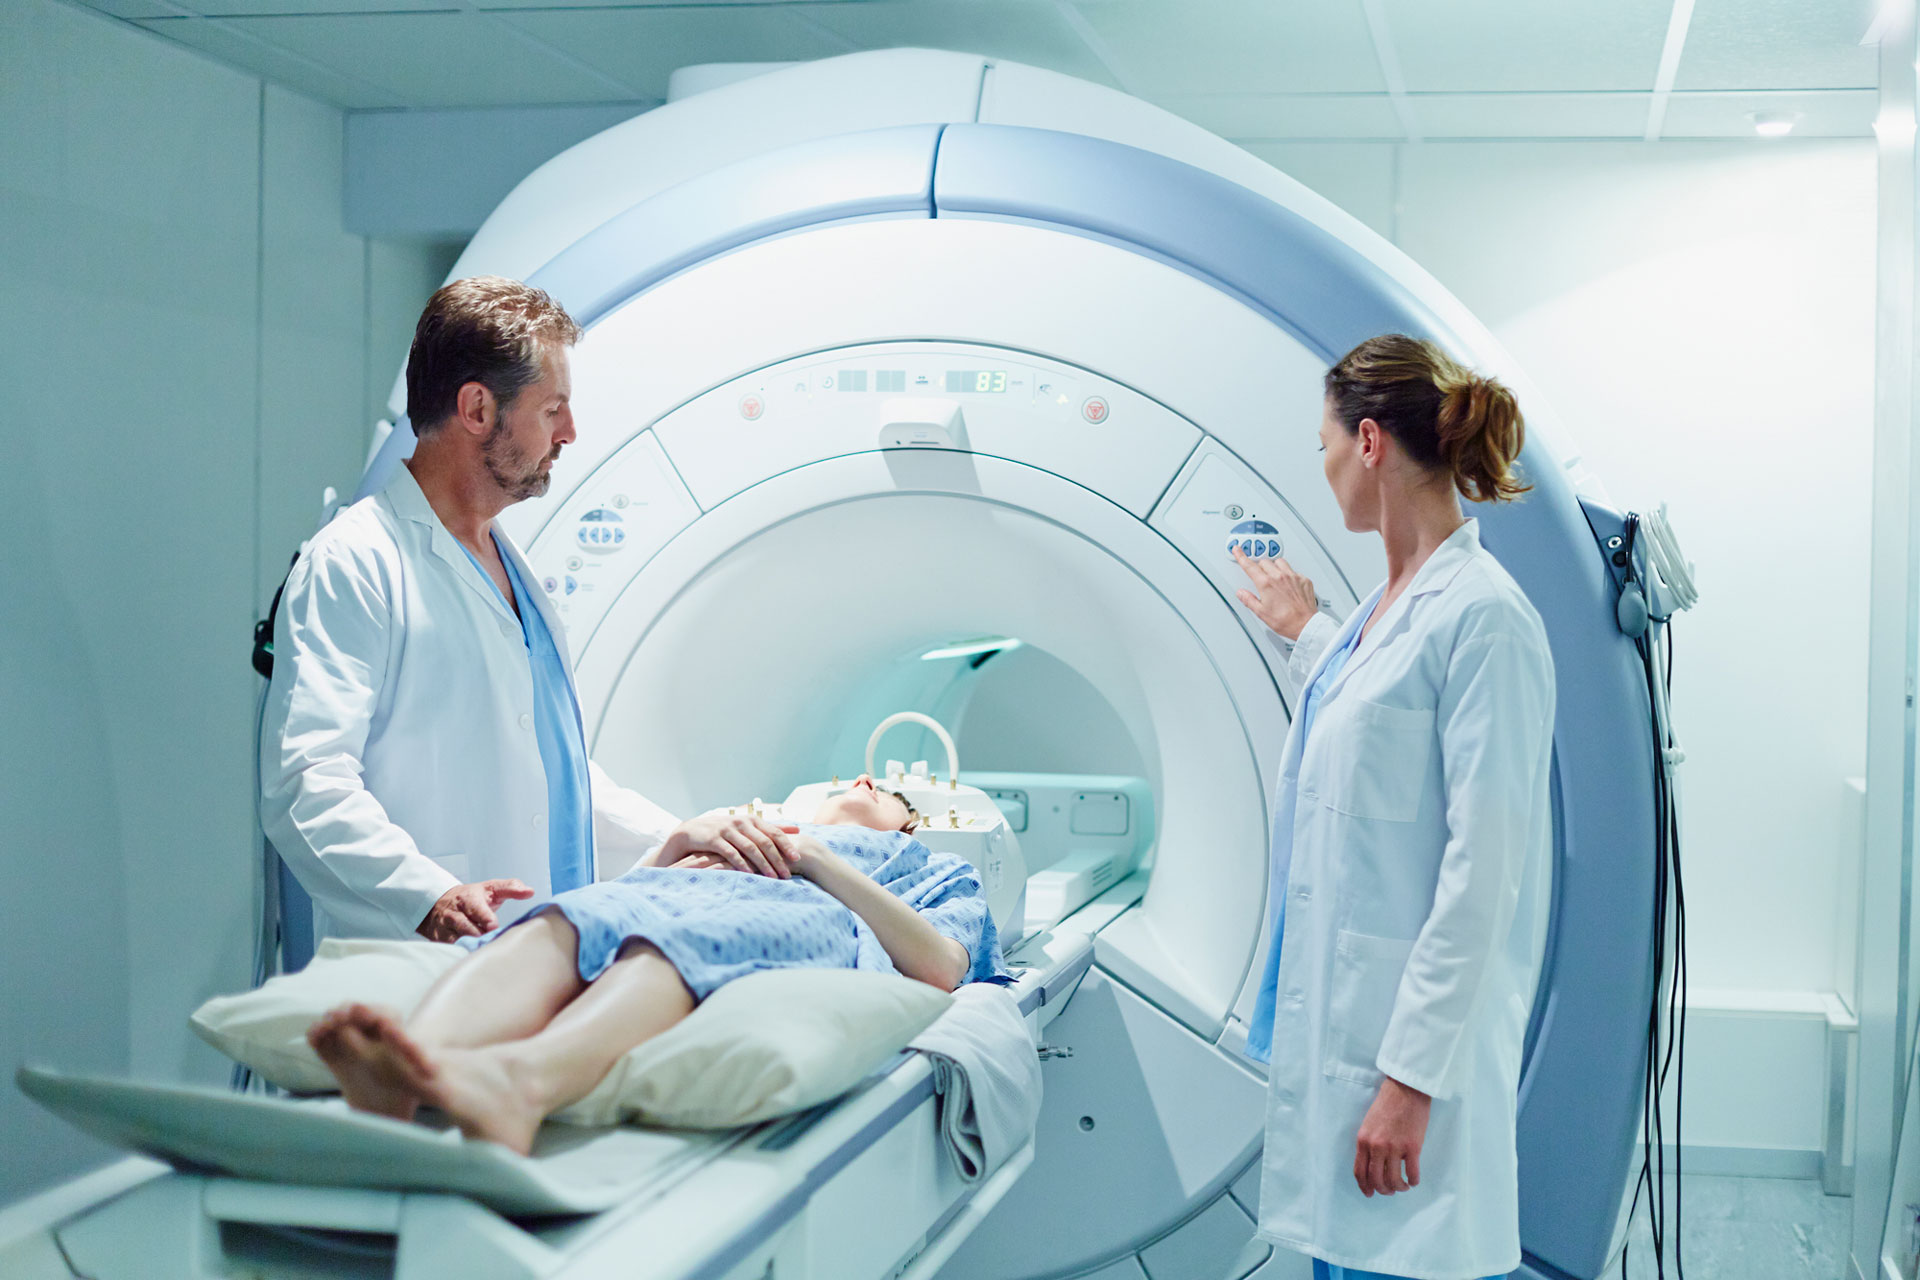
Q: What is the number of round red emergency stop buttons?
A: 2